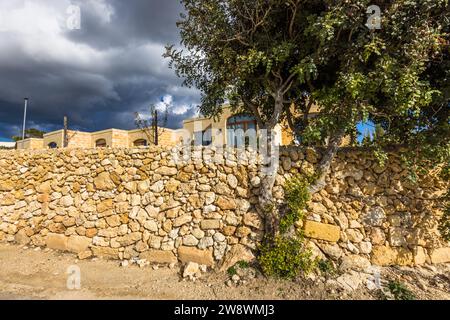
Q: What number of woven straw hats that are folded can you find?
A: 0